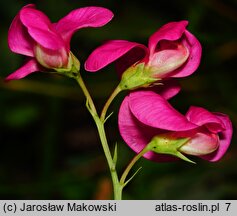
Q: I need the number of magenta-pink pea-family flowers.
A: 3